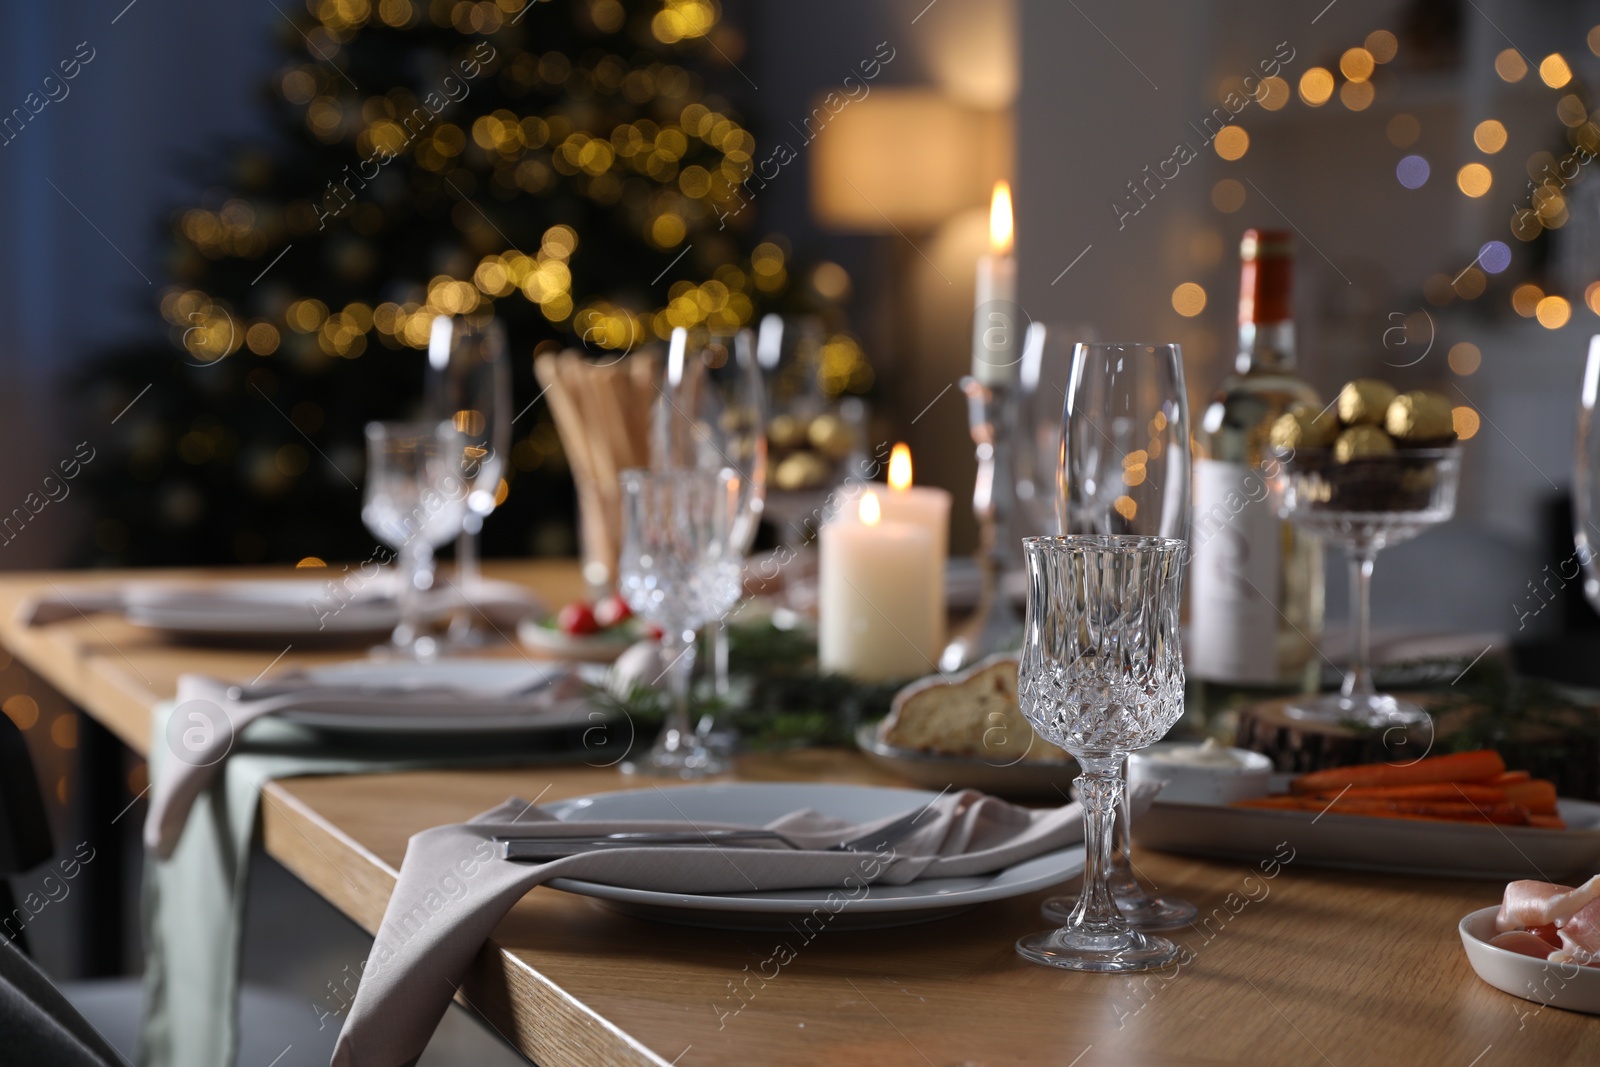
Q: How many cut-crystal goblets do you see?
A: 3